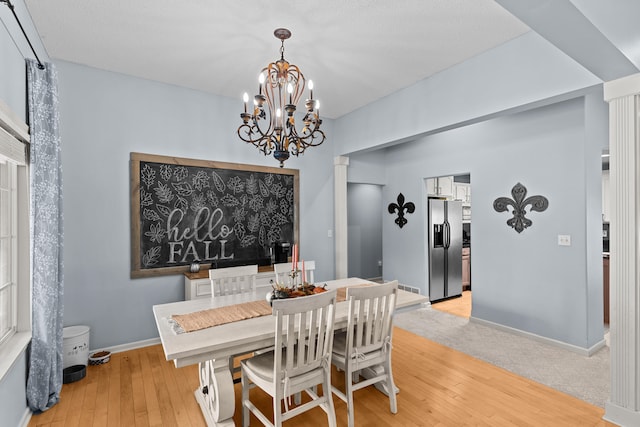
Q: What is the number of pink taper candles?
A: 3